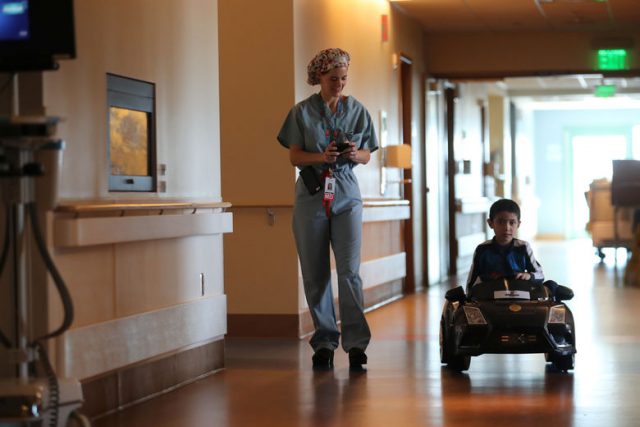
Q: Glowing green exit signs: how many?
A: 2